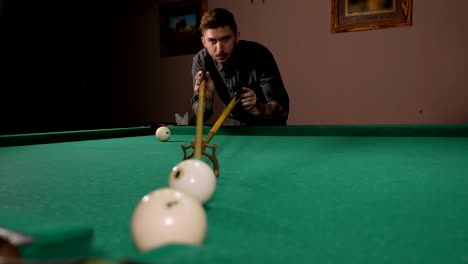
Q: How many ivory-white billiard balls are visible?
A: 3